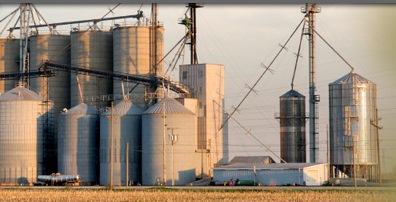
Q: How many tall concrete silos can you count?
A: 4